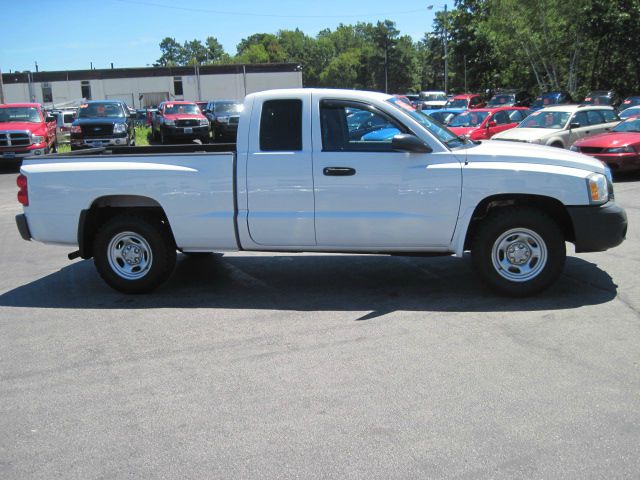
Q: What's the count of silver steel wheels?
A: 2